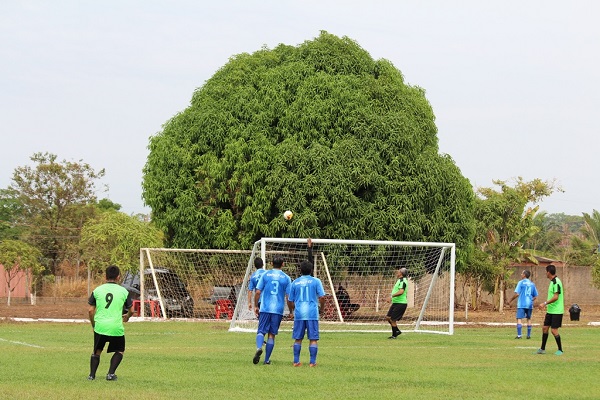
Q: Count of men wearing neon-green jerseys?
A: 3